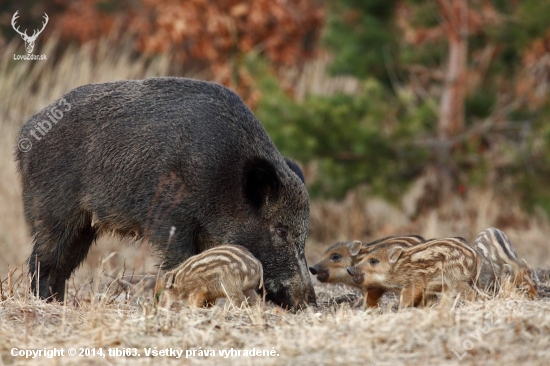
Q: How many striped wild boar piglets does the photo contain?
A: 4